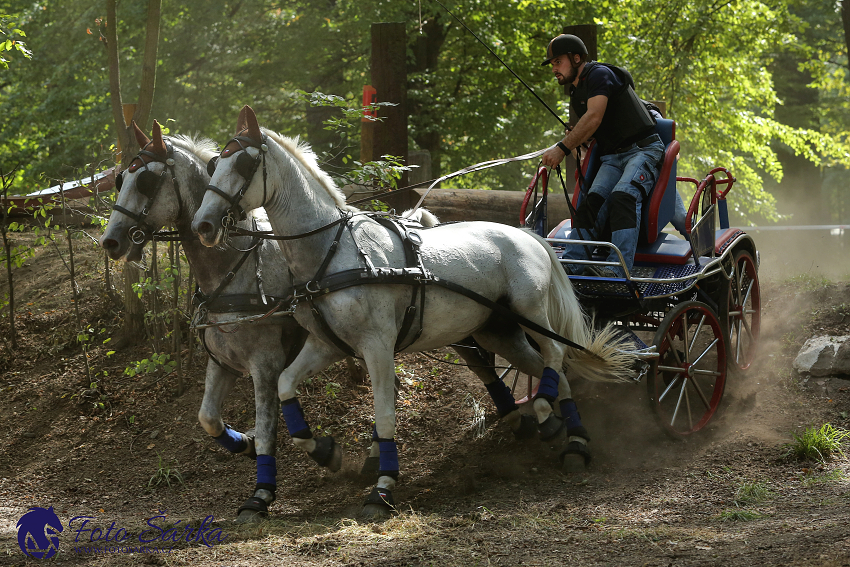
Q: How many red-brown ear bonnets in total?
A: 2